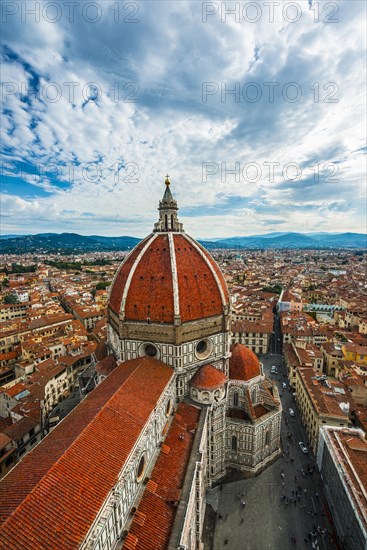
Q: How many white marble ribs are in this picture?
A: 5